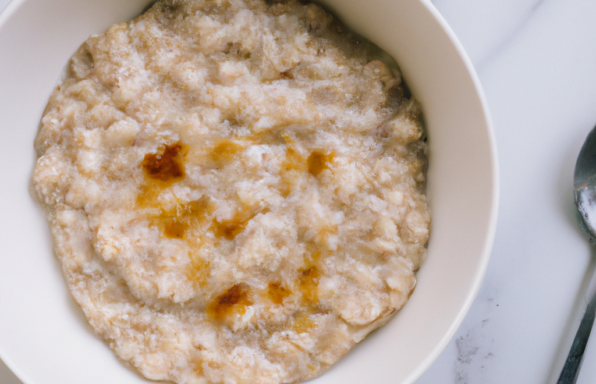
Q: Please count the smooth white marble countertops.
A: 1